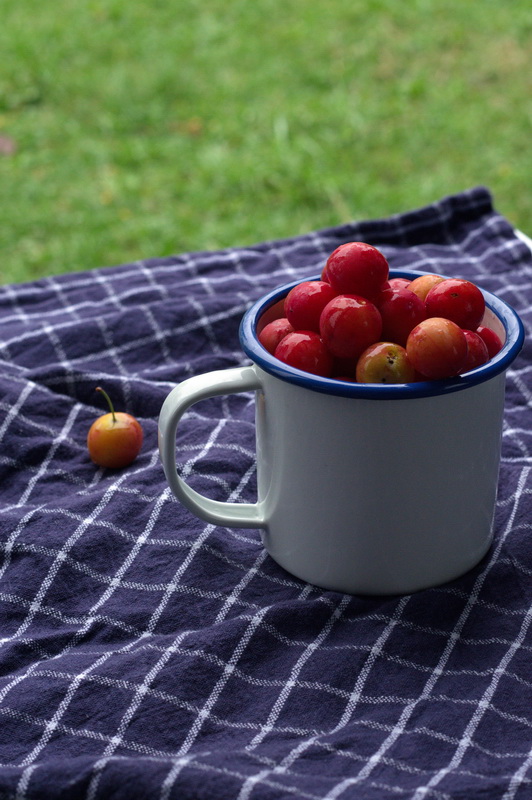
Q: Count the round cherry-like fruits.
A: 15